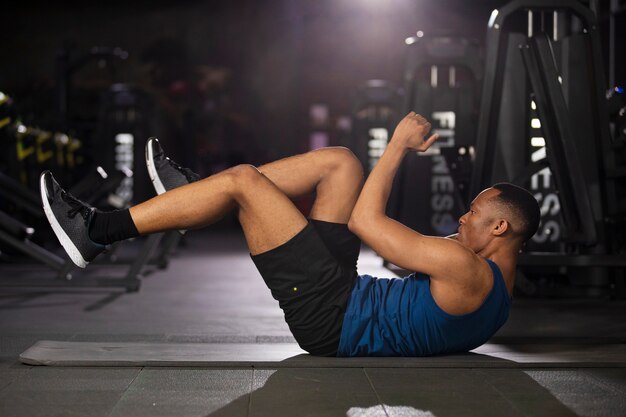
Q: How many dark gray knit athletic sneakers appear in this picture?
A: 2